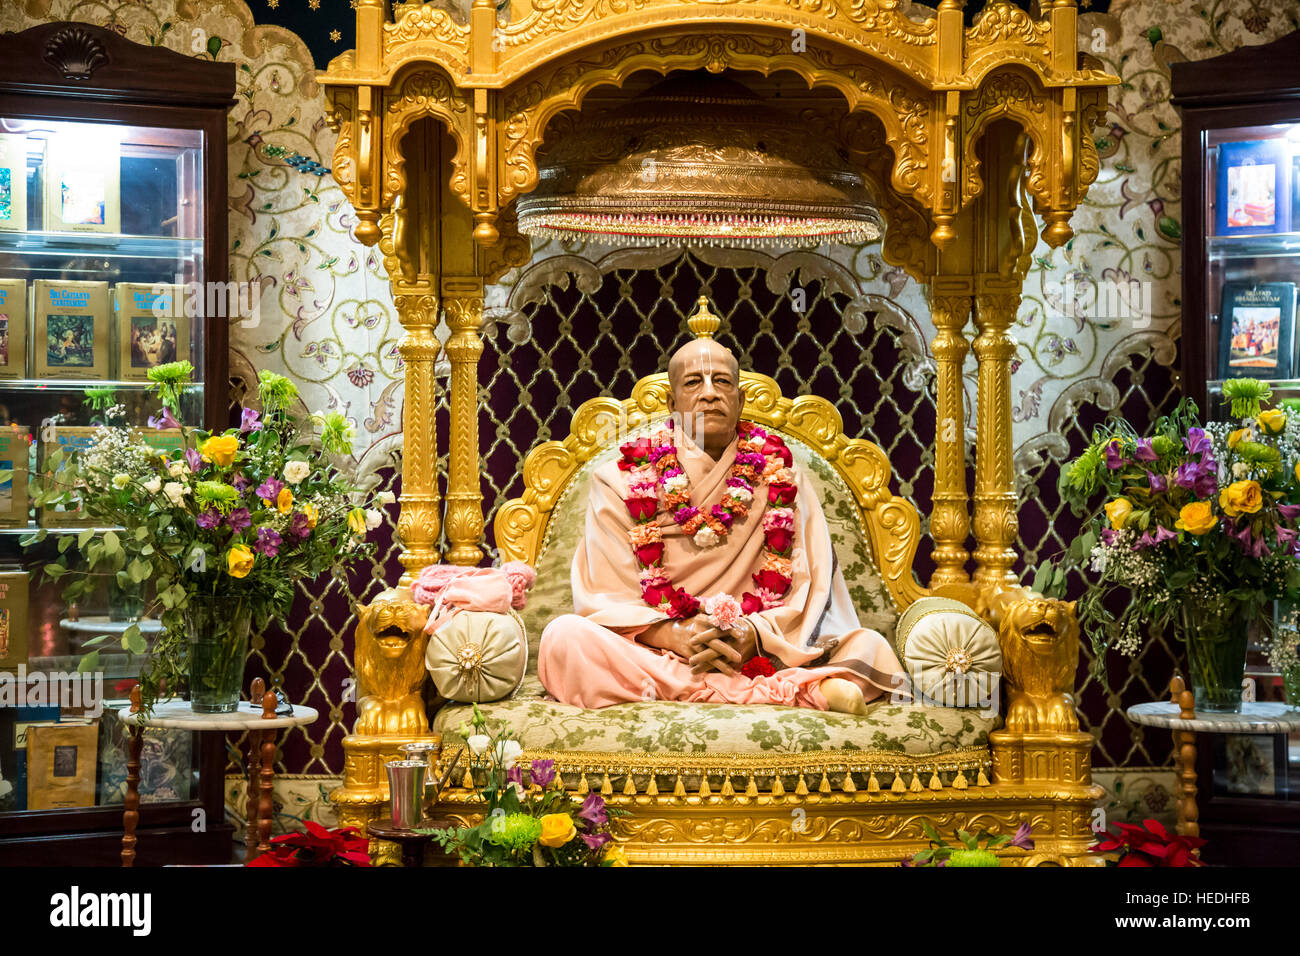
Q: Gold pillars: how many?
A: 4